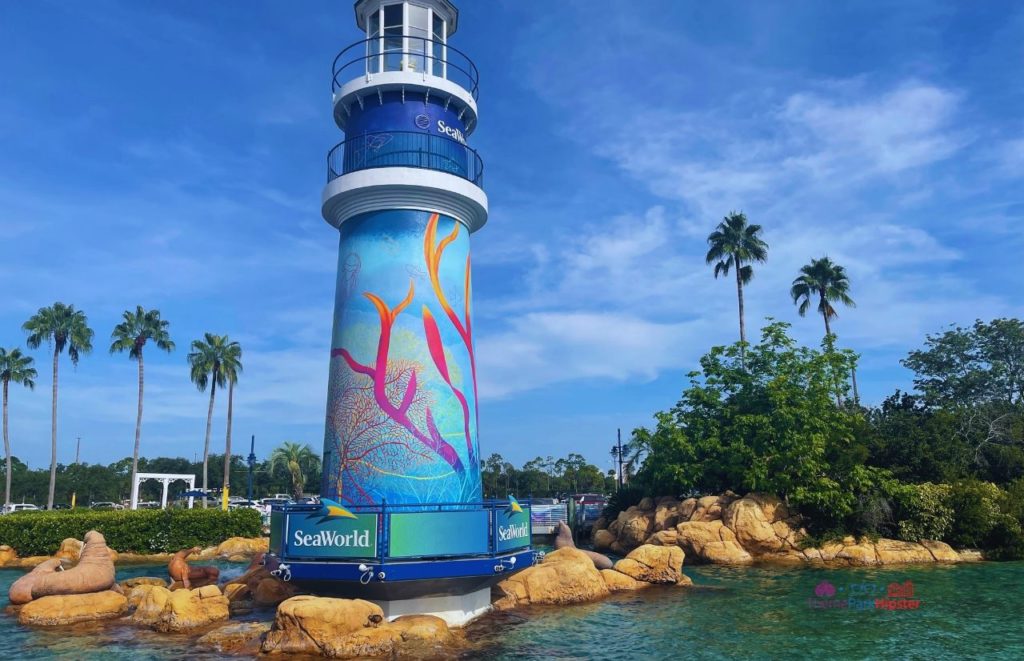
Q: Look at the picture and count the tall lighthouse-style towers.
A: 1